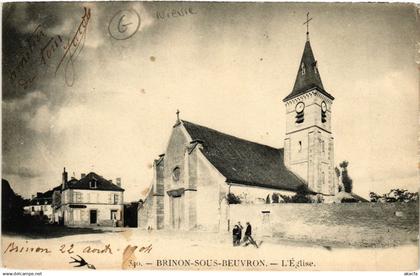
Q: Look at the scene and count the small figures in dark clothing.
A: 3